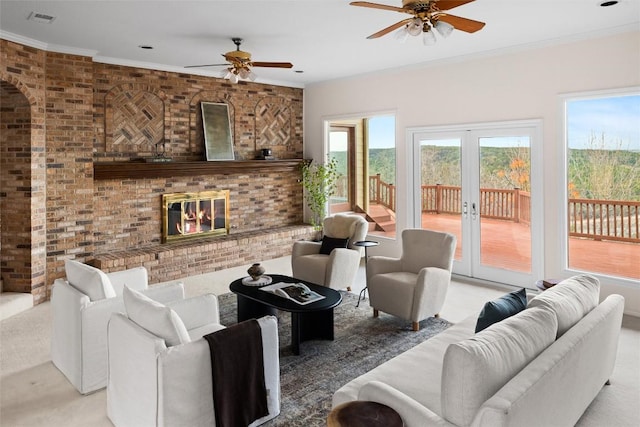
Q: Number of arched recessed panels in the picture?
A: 3